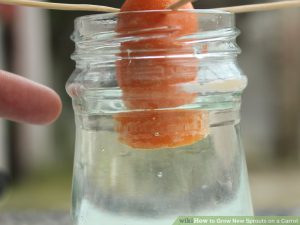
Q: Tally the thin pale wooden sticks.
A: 3